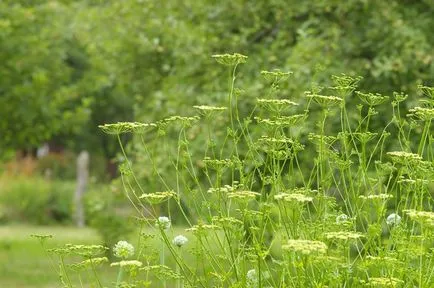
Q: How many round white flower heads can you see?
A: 6